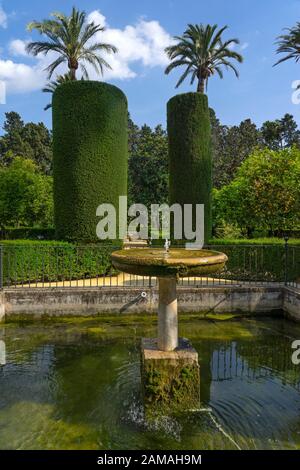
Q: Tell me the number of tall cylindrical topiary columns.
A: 2